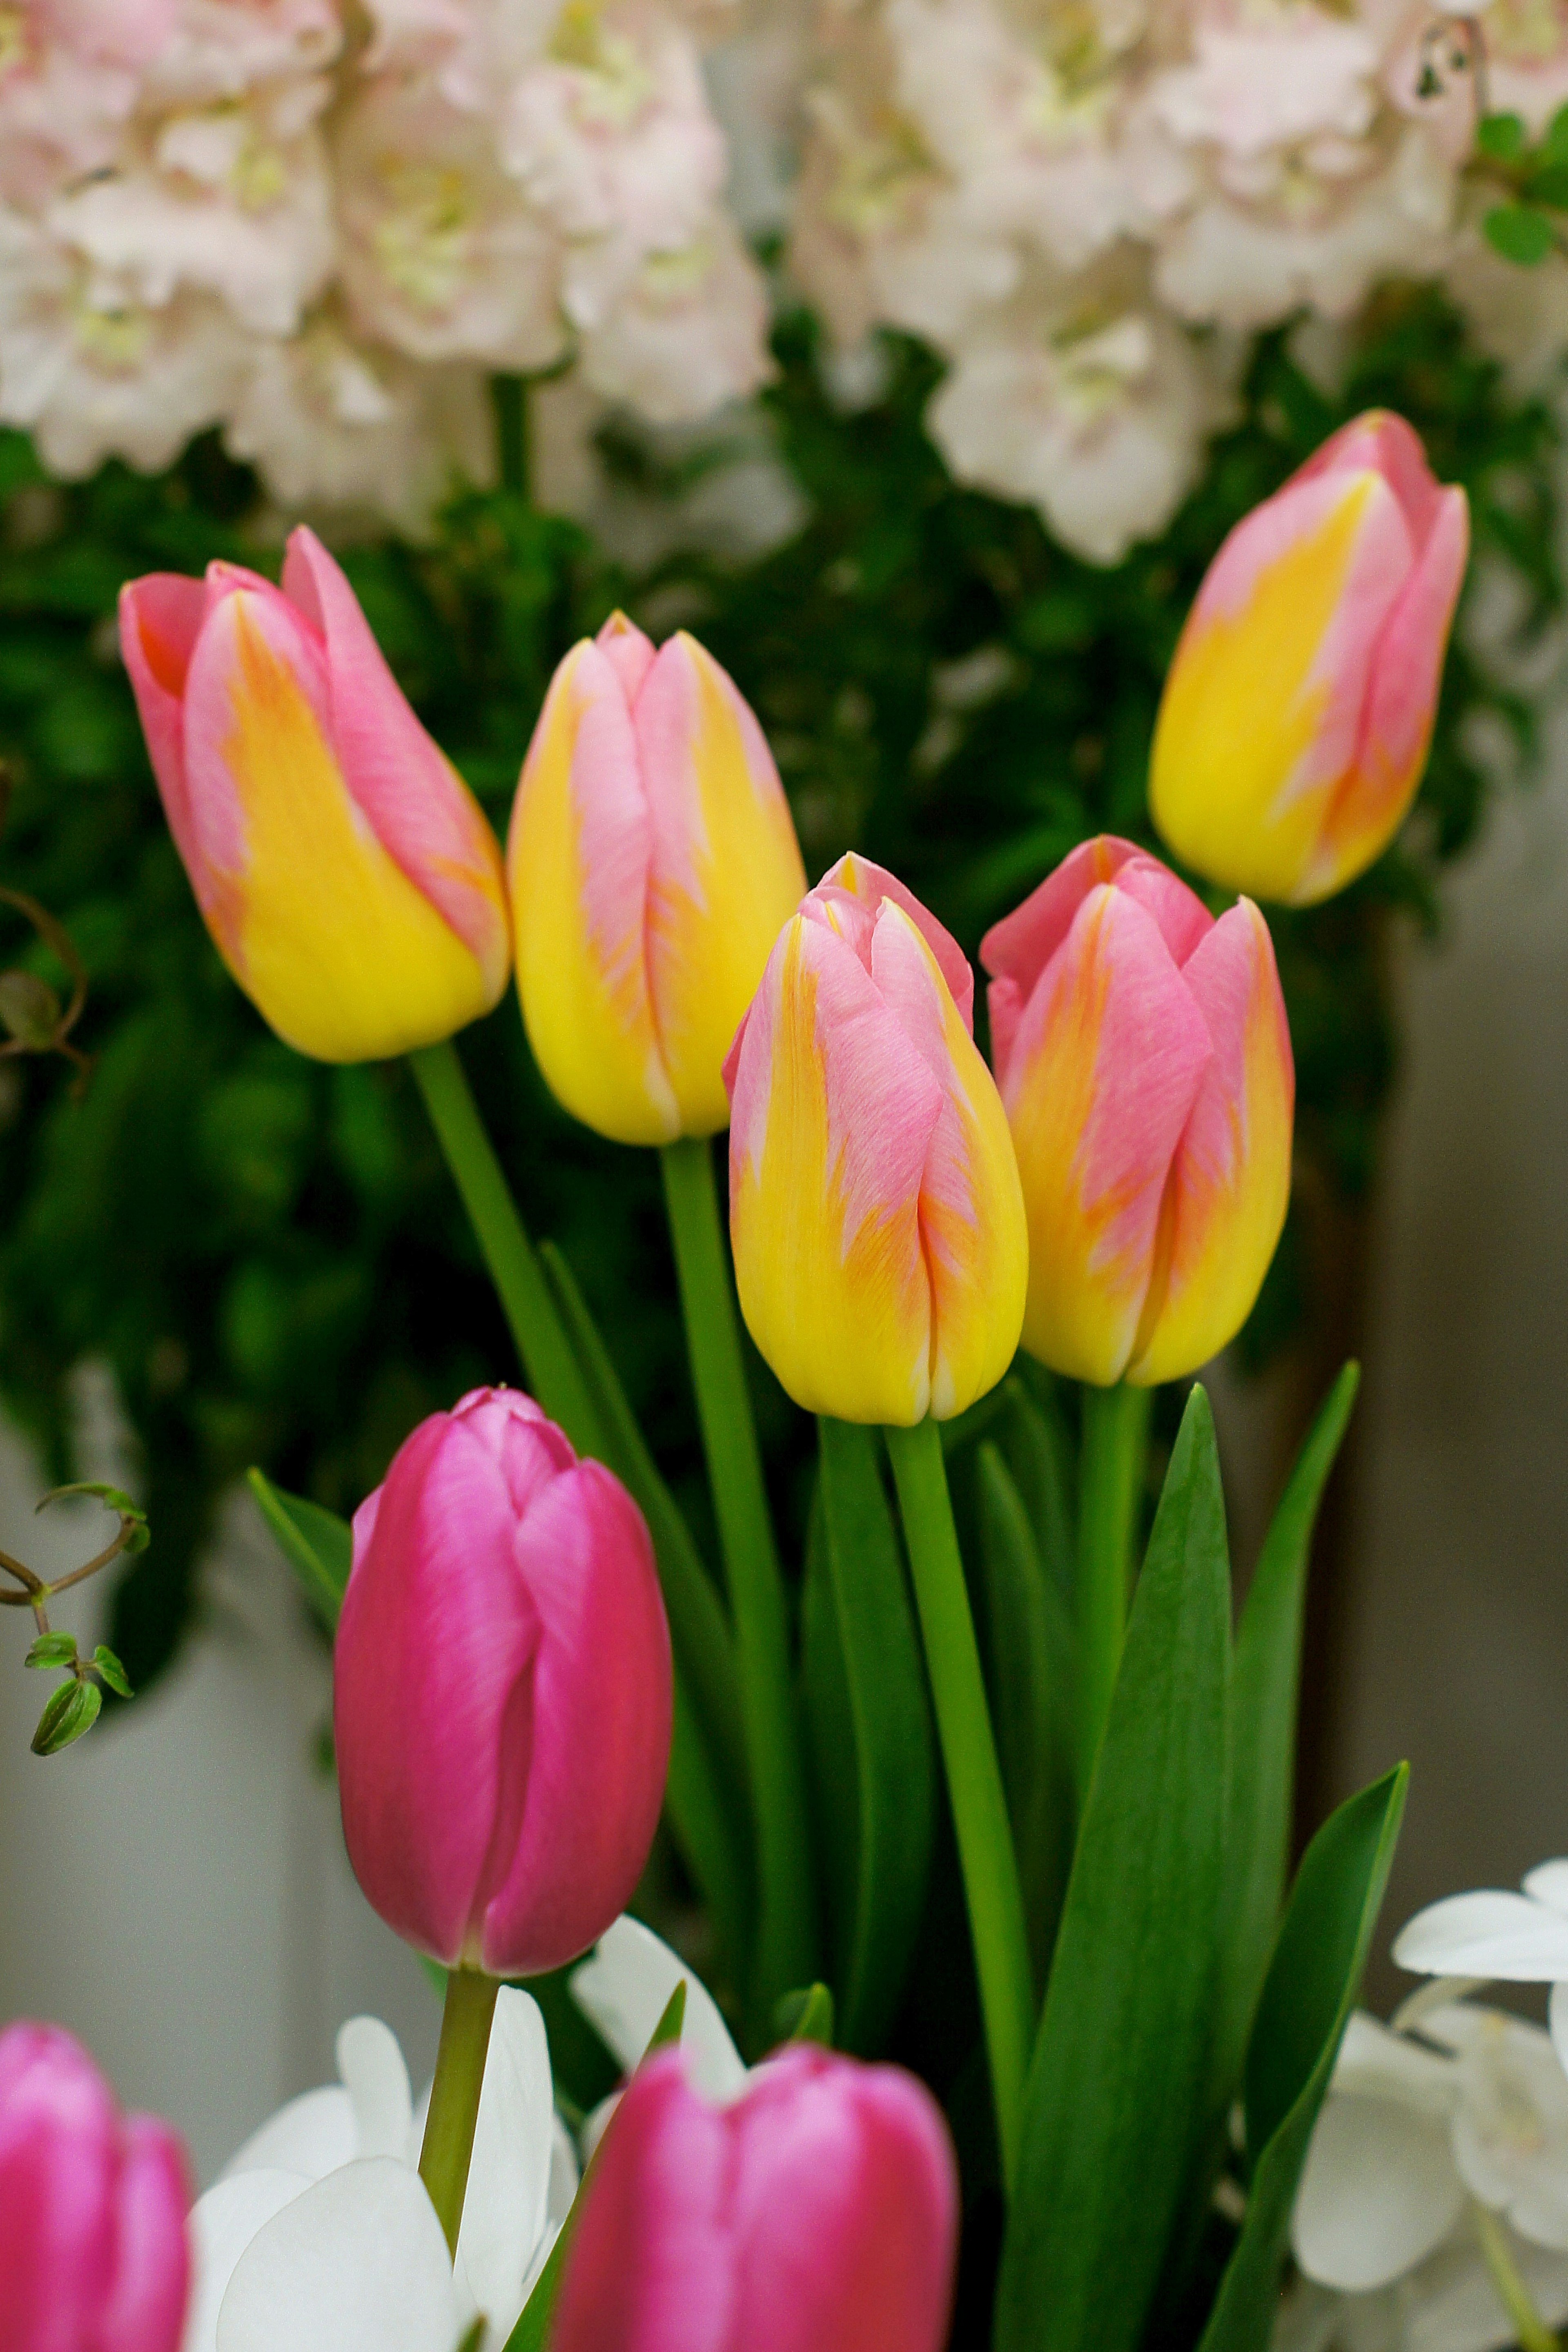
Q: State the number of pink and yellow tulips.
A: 5